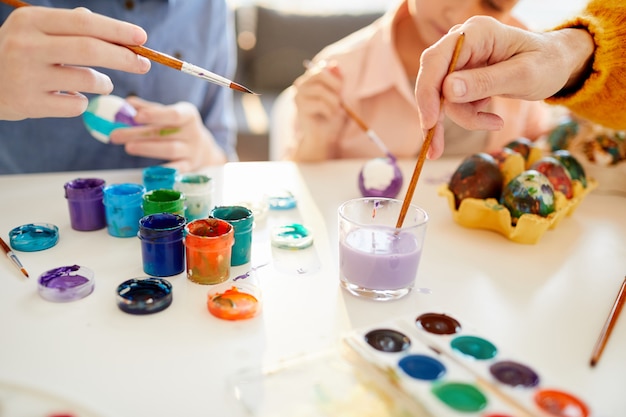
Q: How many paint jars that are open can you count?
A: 8